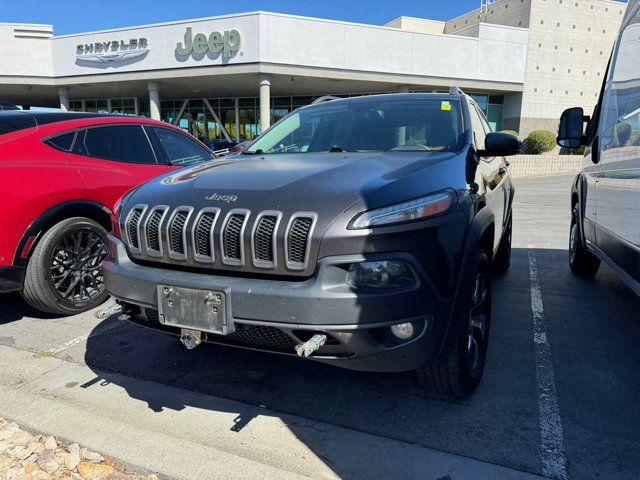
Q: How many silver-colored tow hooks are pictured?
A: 2